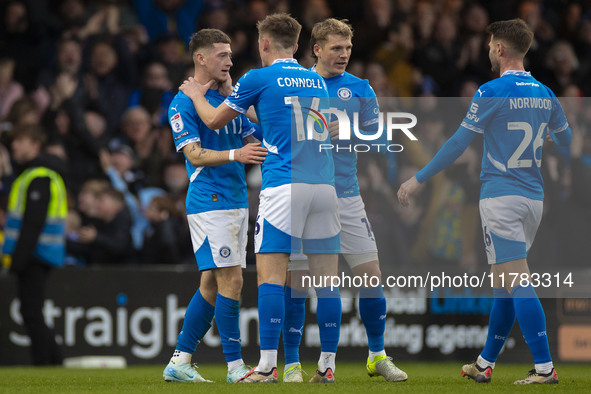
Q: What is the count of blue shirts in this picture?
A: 4